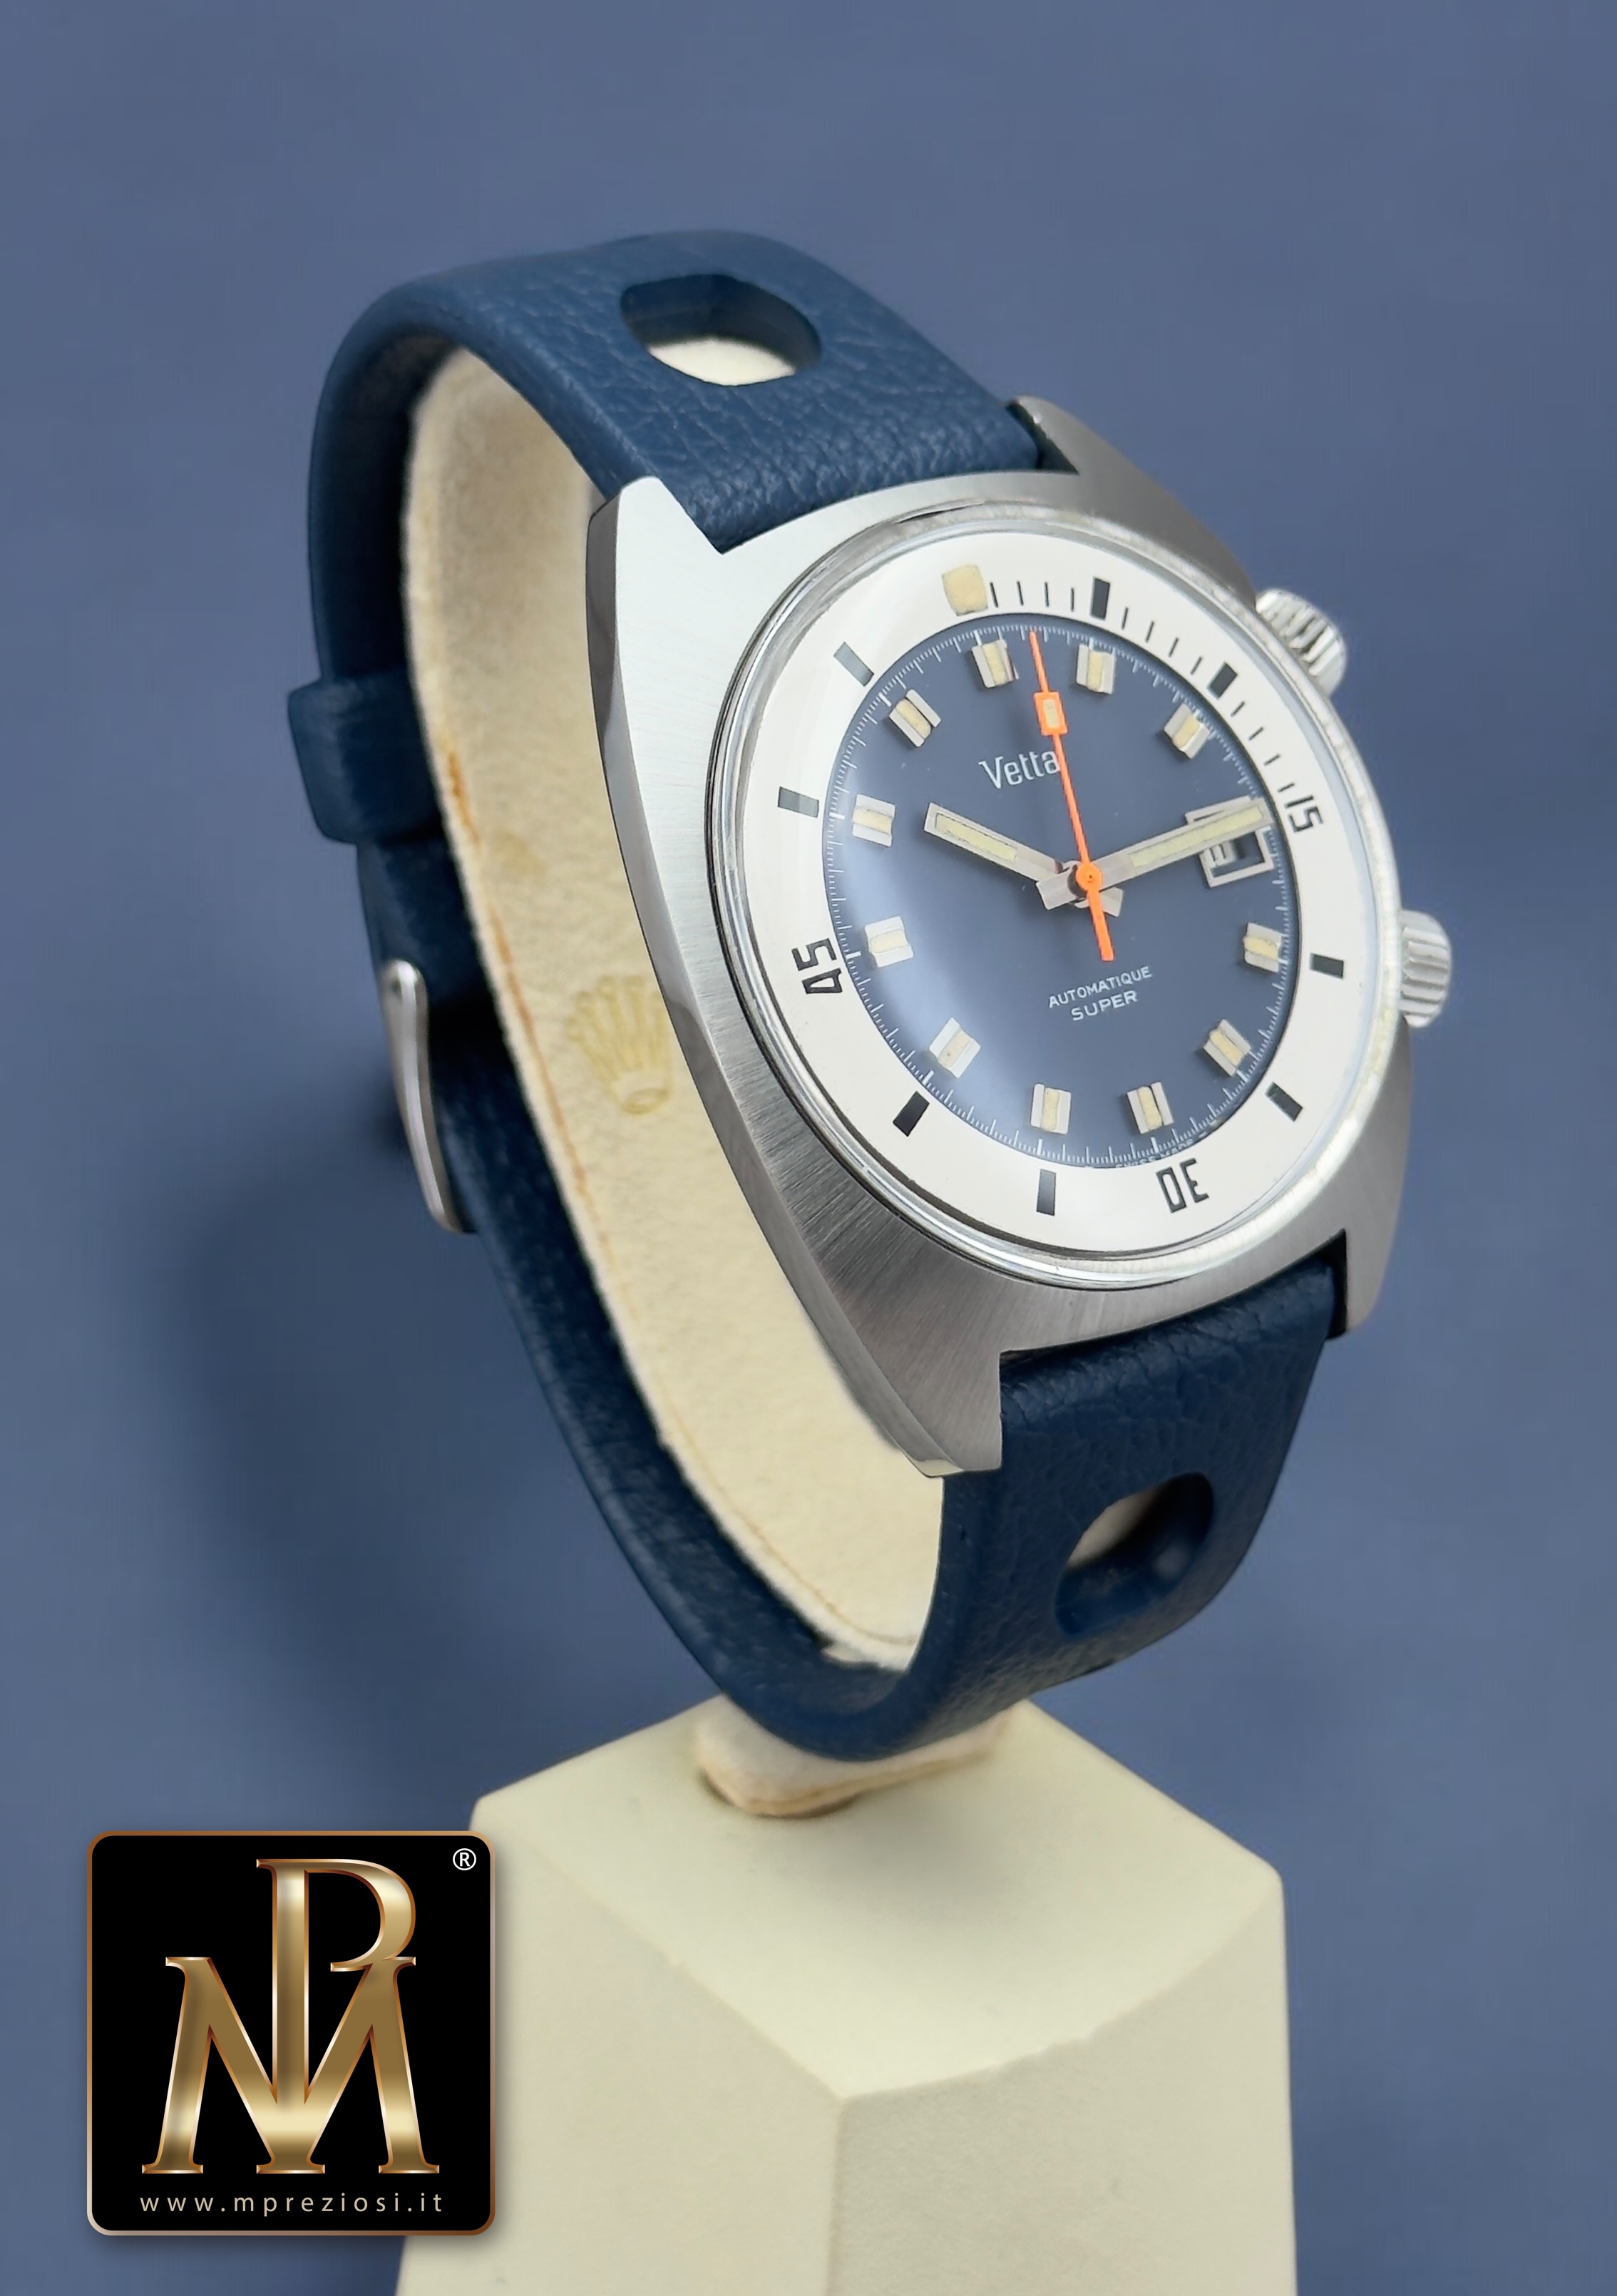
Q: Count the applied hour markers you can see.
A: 11